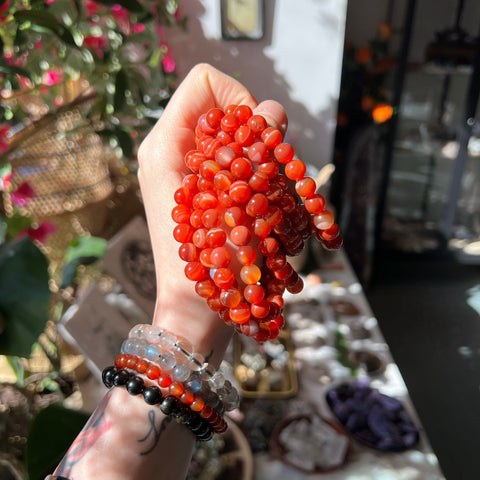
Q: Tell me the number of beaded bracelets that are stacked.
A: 4